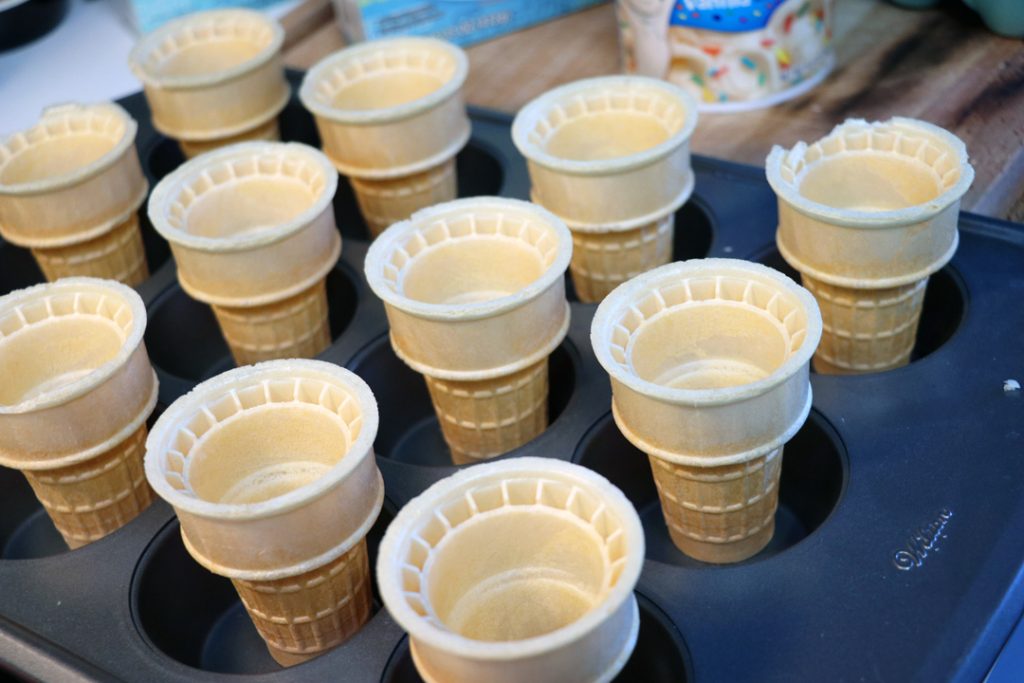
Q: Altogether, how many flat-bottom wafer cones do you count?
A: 11